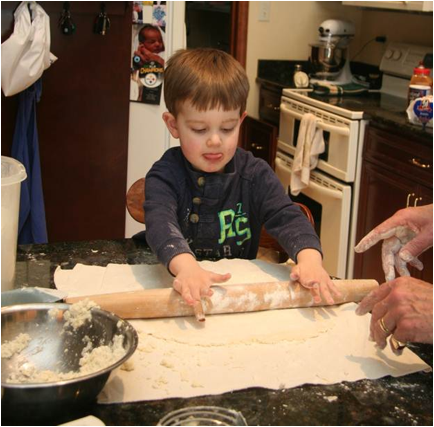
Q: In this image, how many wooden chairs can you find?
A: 1